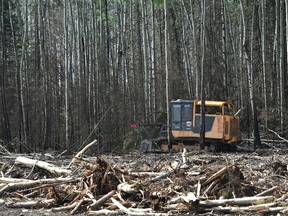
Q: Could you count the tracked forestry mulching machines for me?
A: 1